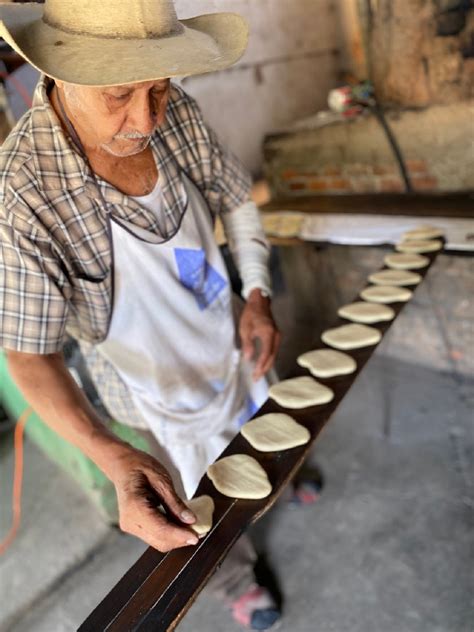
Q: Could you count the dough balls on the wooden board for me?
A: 12